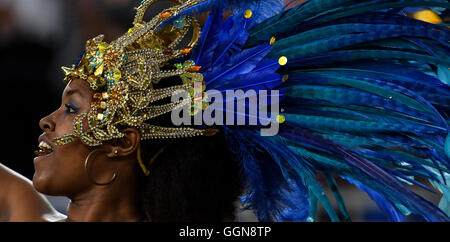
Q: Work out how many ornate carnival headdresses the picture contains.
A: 1